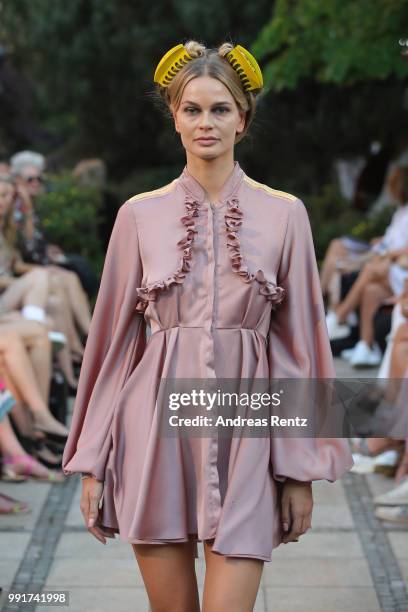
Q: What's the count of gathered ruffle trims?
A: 2